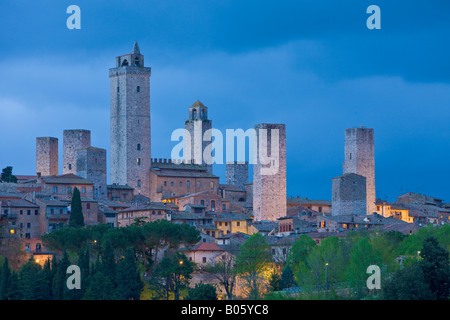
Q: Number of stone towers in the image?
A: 9